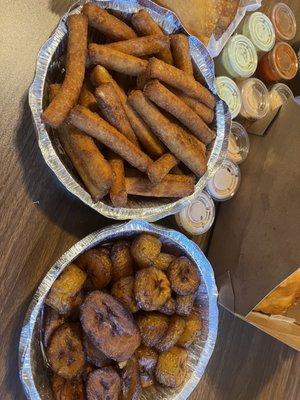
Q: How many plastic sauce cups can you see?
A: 10